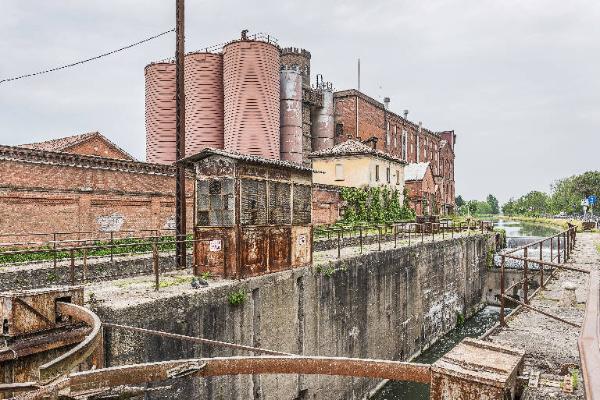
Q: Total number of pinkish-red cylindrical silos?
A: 3